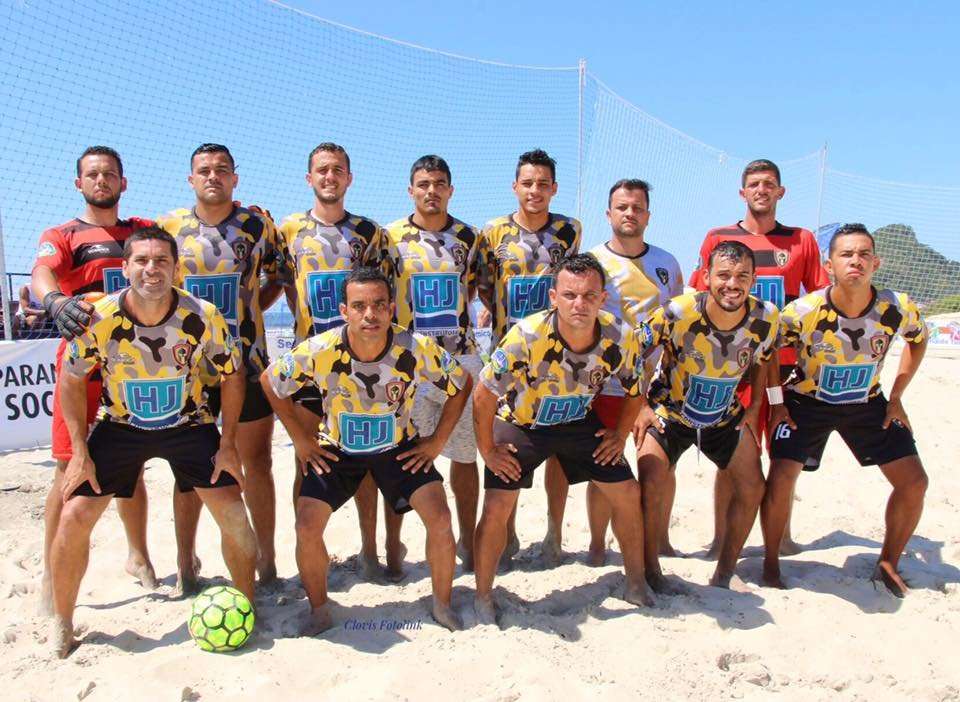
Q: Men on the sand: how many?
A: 12